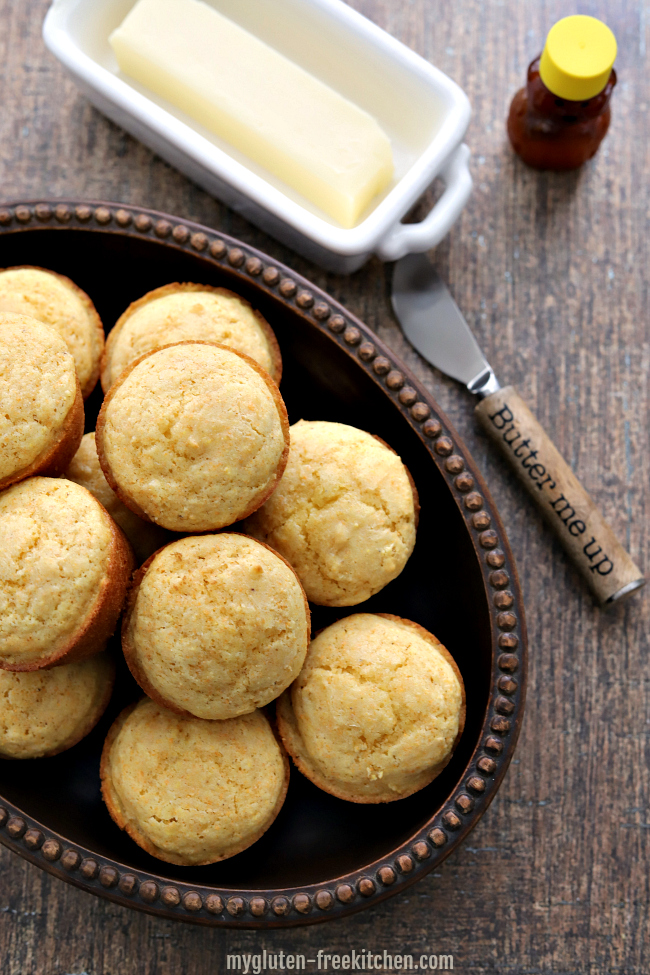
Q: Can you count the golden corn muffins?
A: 11